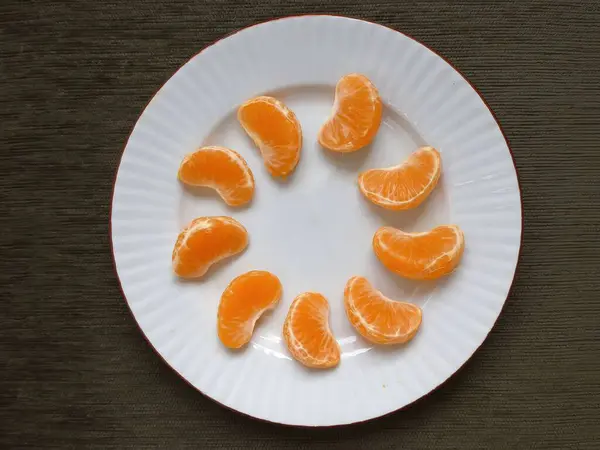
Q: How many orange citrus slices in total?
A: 9